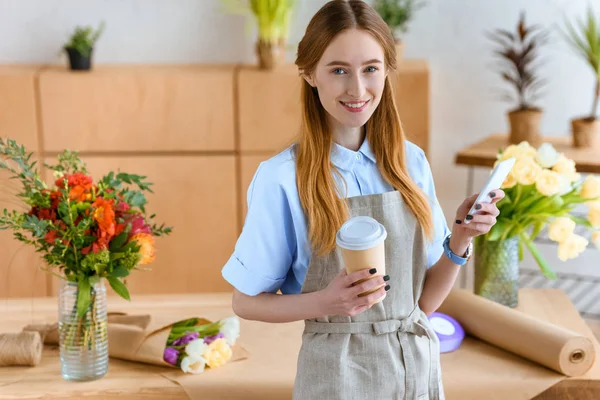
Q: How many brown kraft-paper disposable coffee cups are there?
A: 1